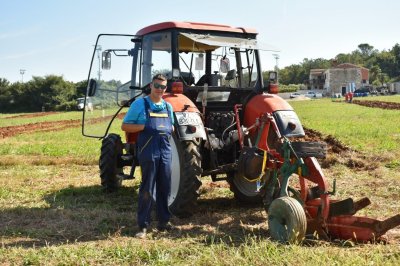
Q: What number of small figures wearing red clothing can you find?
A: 2